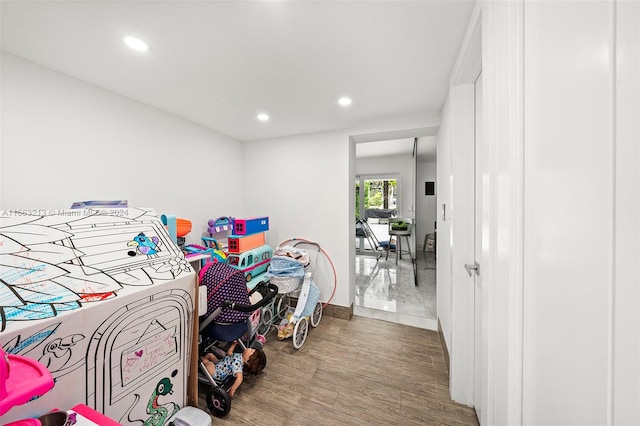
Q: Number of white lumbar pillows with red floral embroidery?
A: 0